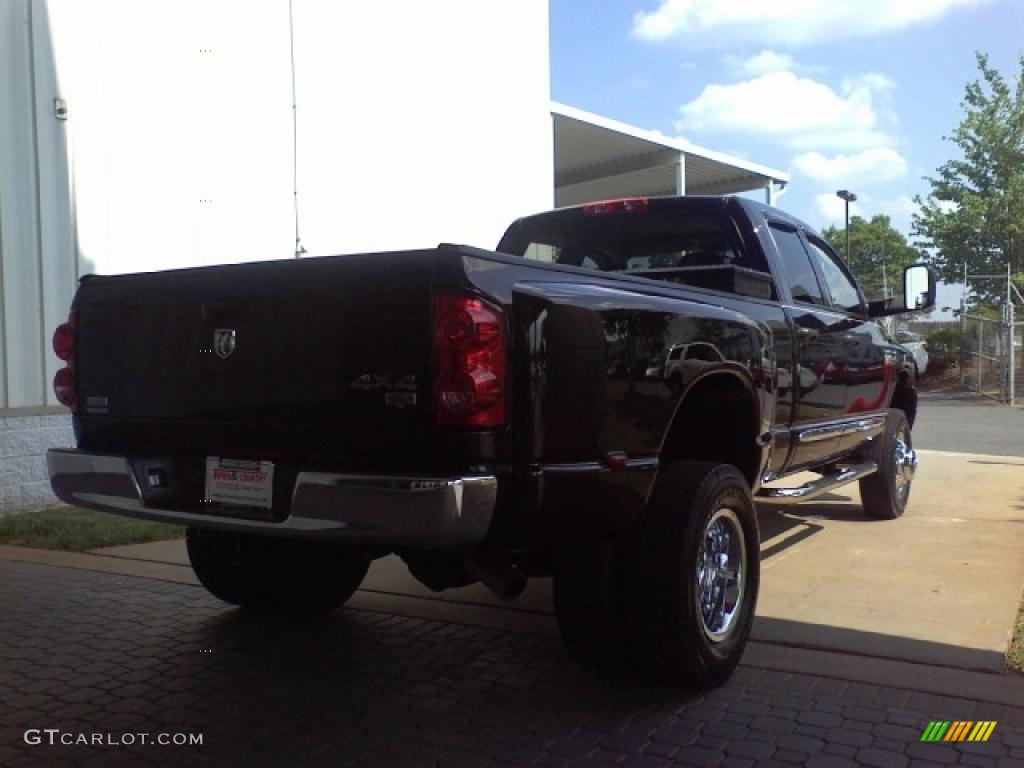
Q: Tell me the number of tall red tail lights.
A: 2